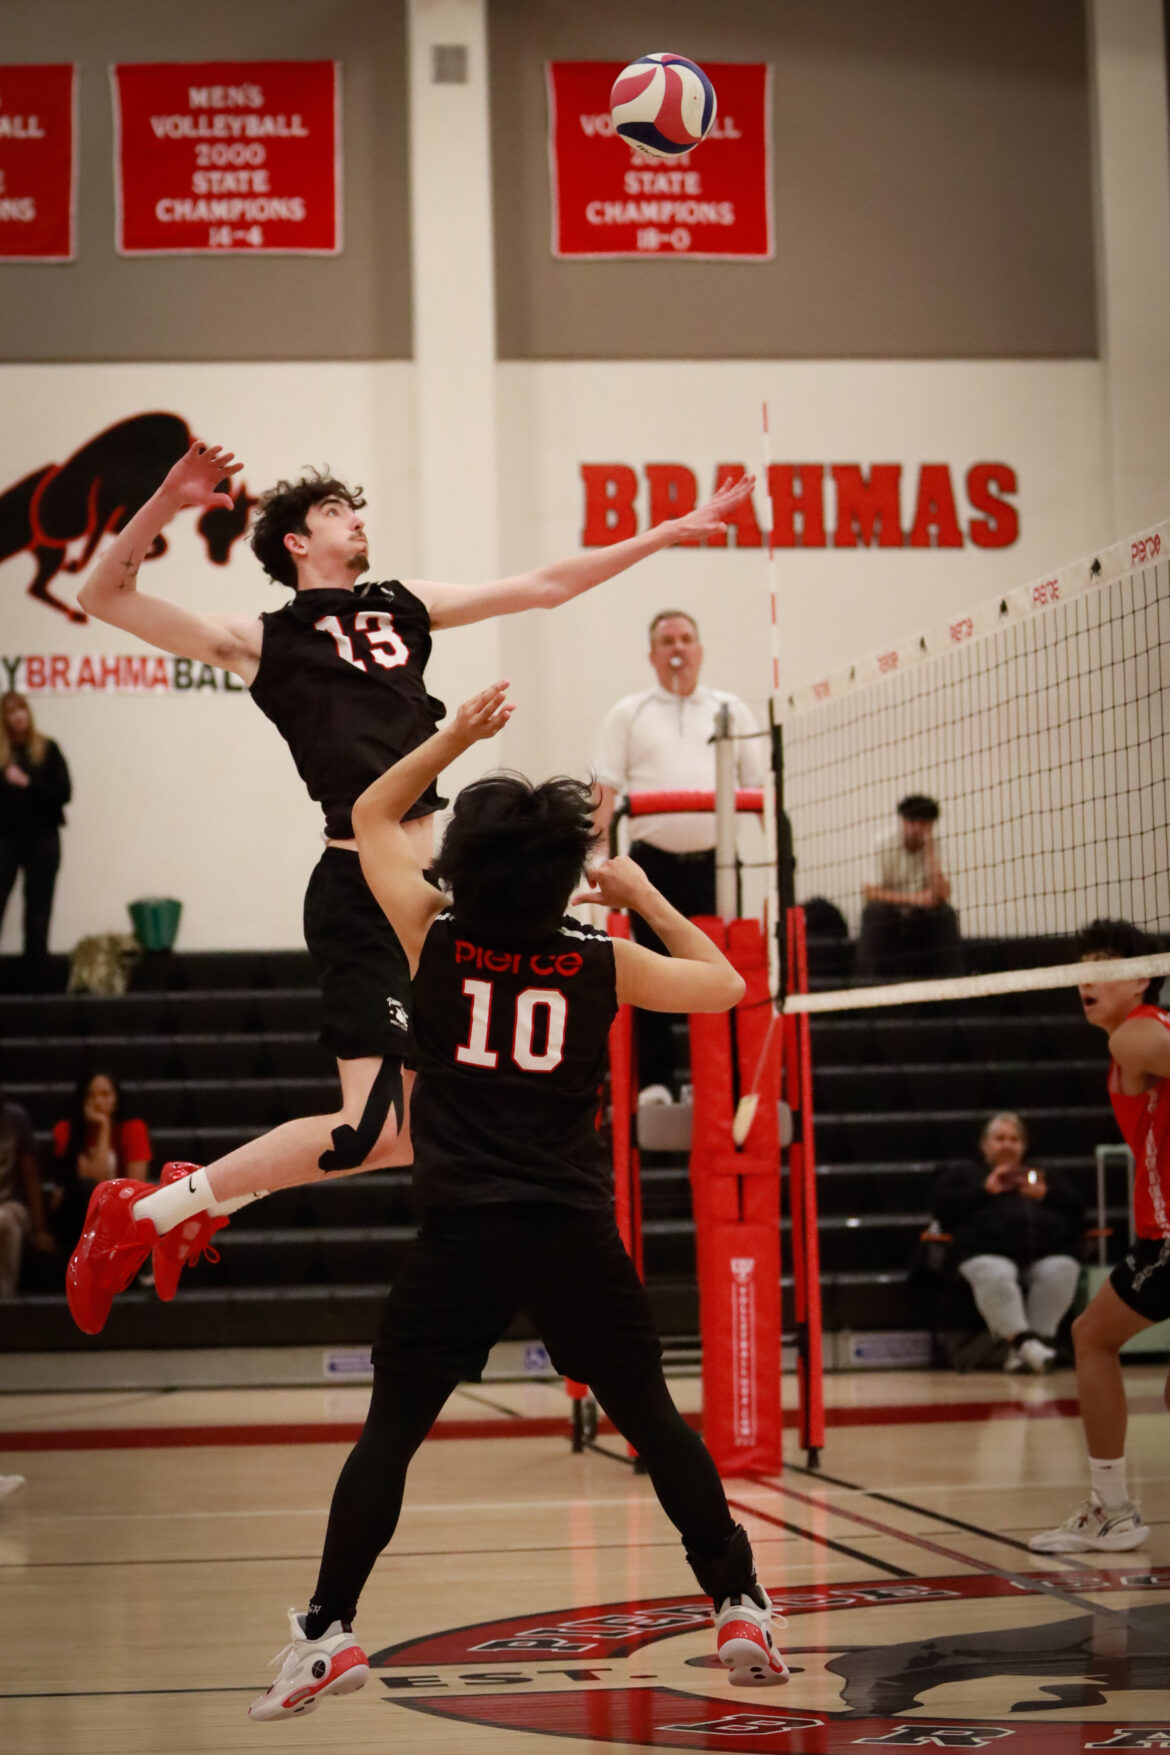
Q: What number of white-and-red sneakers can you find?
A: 2